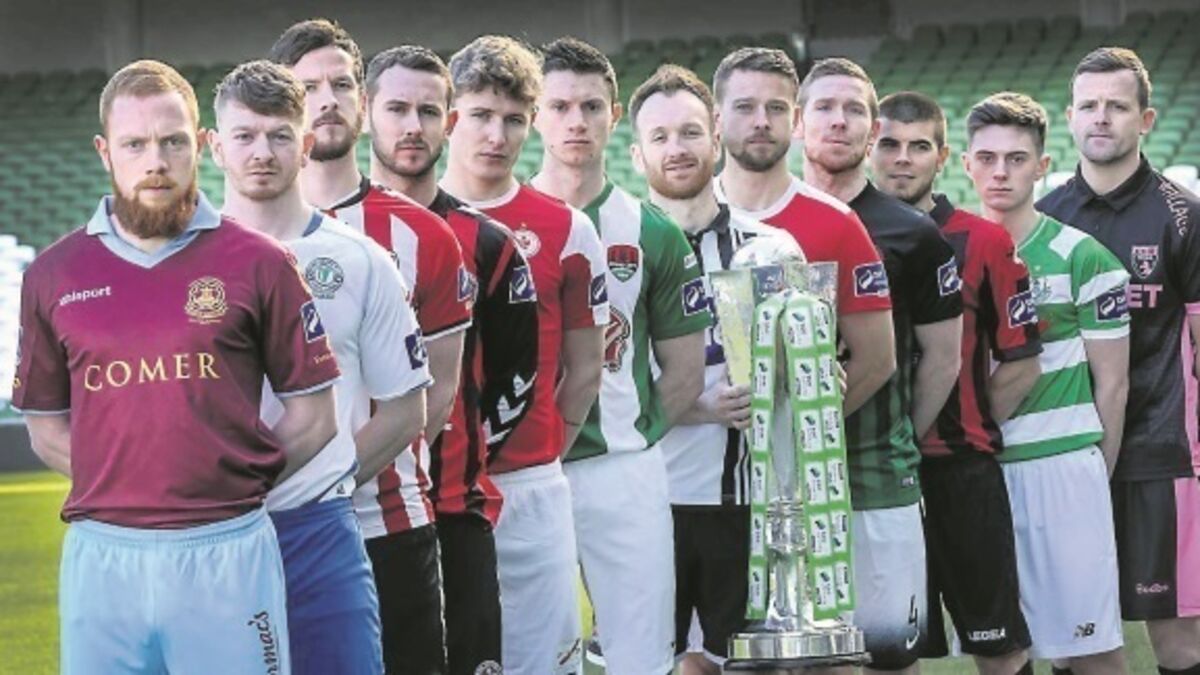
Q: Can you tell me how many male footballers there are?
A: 12